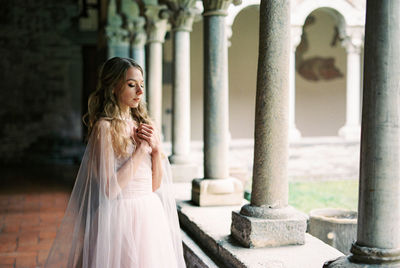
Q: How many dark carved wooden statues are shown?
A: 0